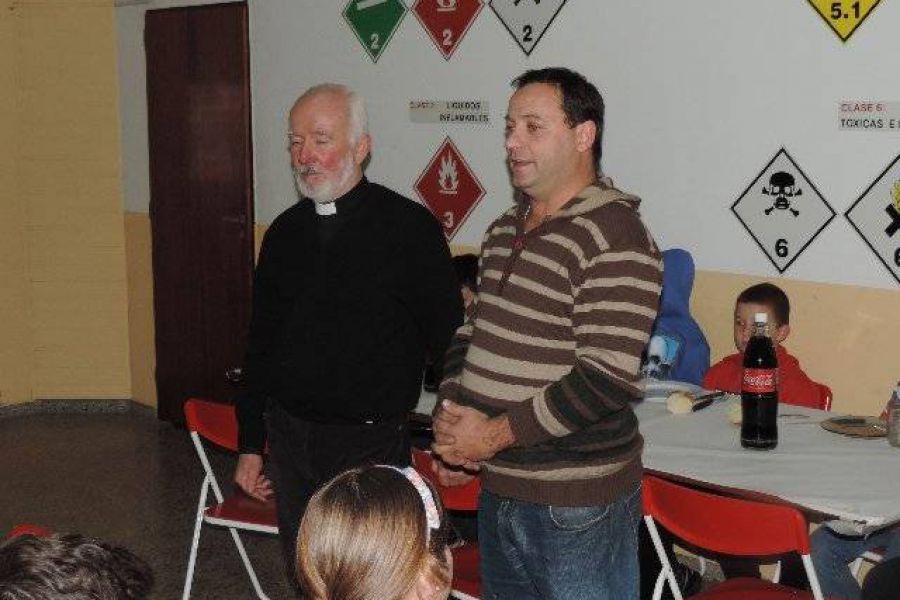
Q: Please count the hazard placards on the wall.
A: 7